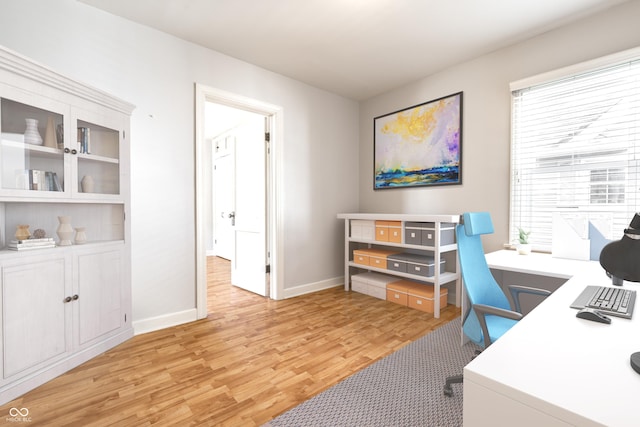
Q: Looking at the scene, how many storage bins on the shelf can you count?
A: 14